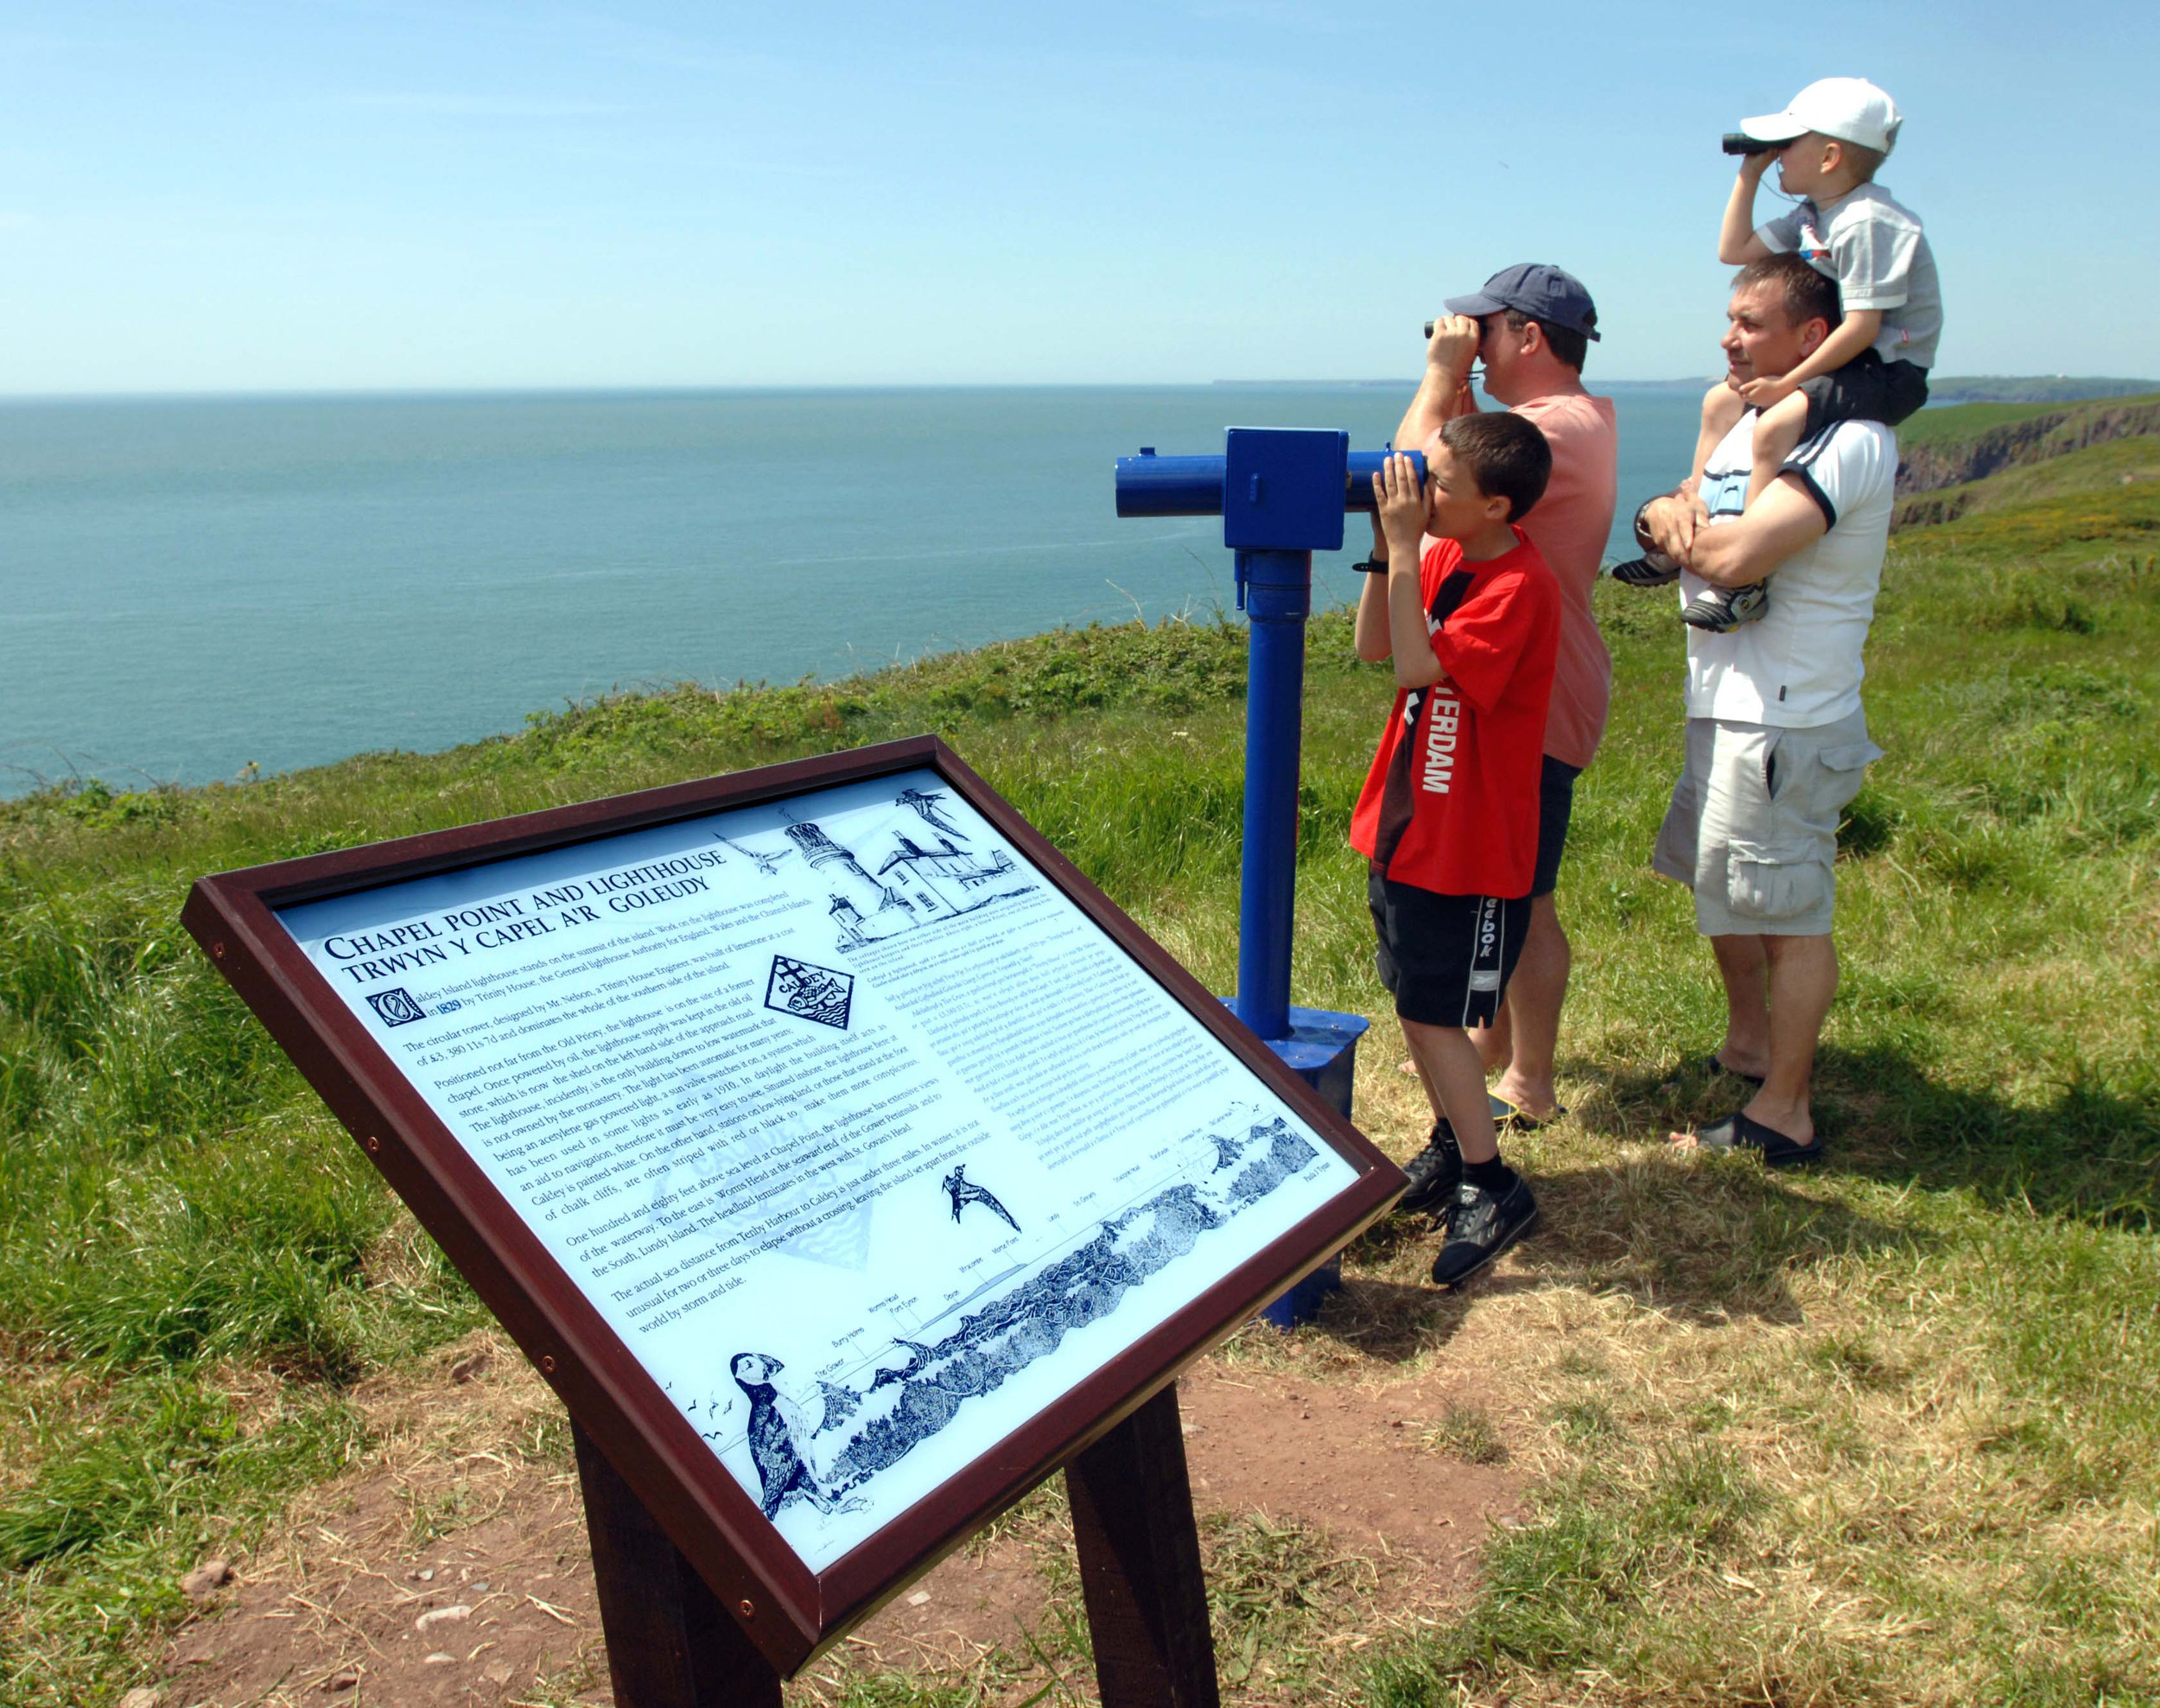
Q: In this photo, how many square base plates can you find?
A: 1